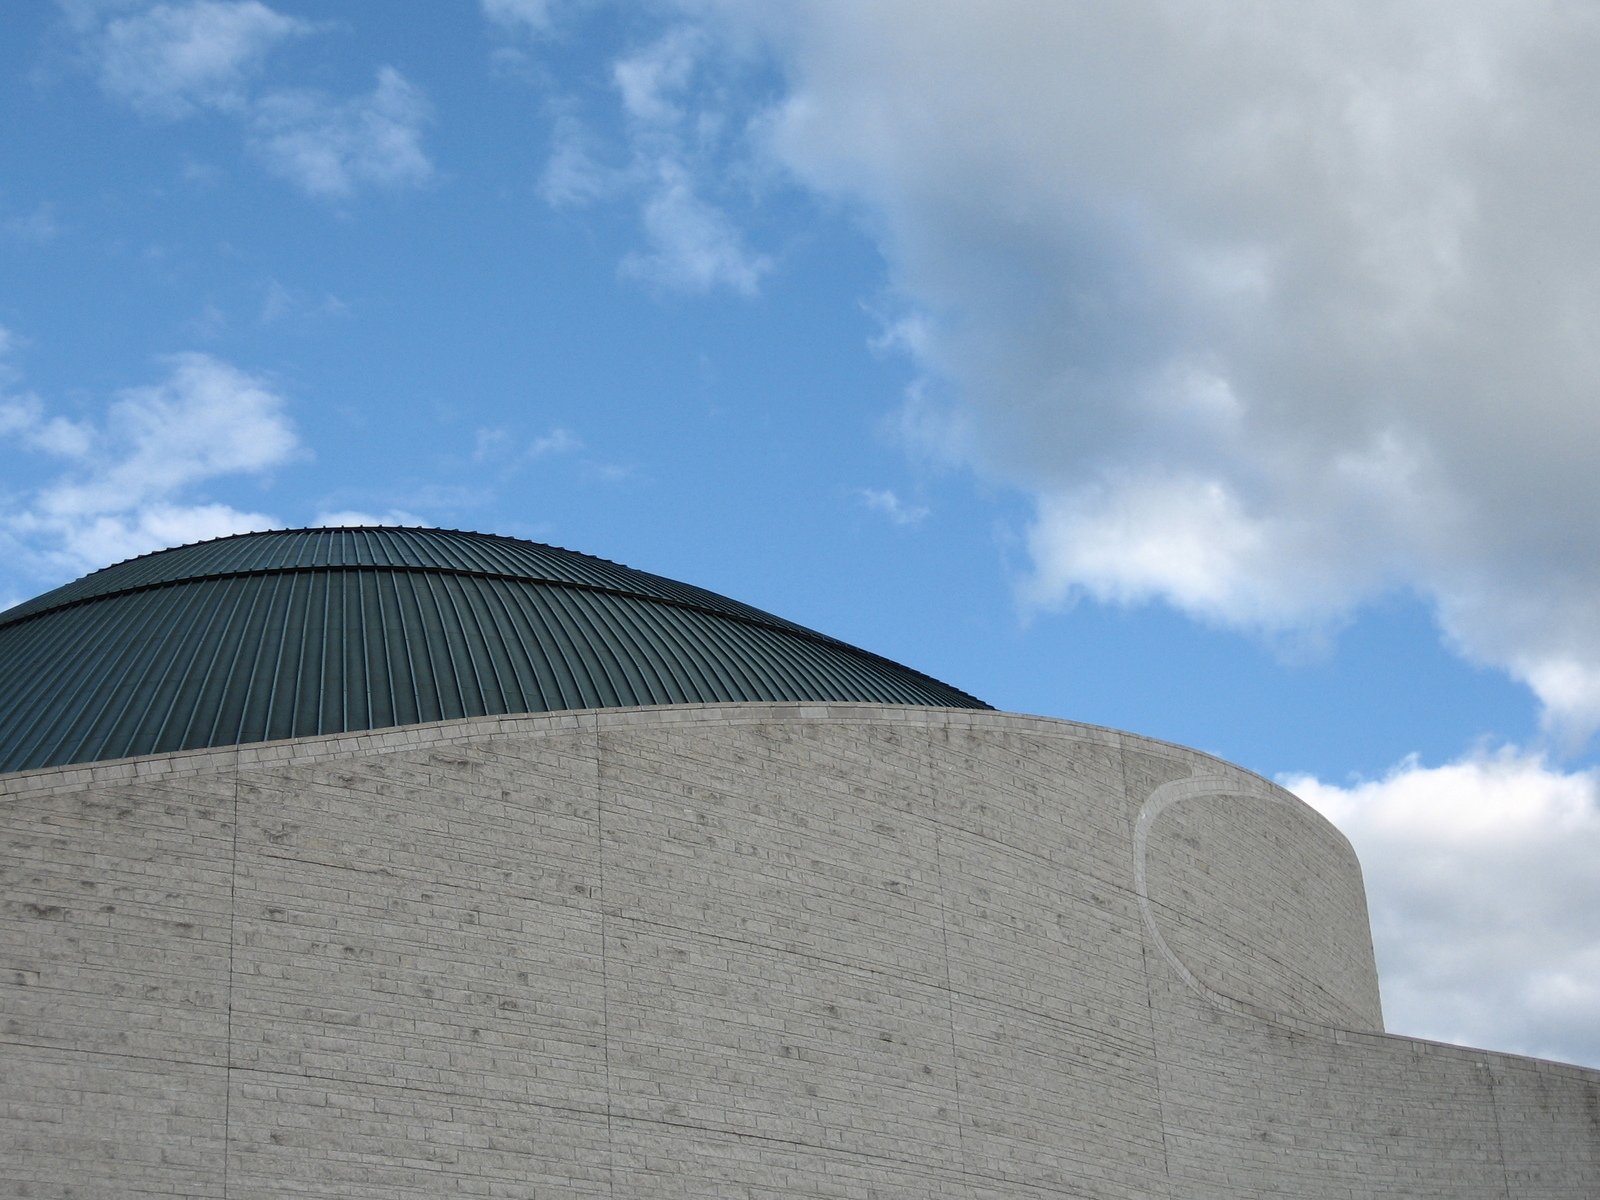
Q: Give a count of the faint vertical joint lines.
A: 5